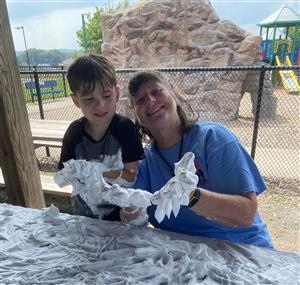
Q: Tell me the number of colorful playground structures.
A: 1